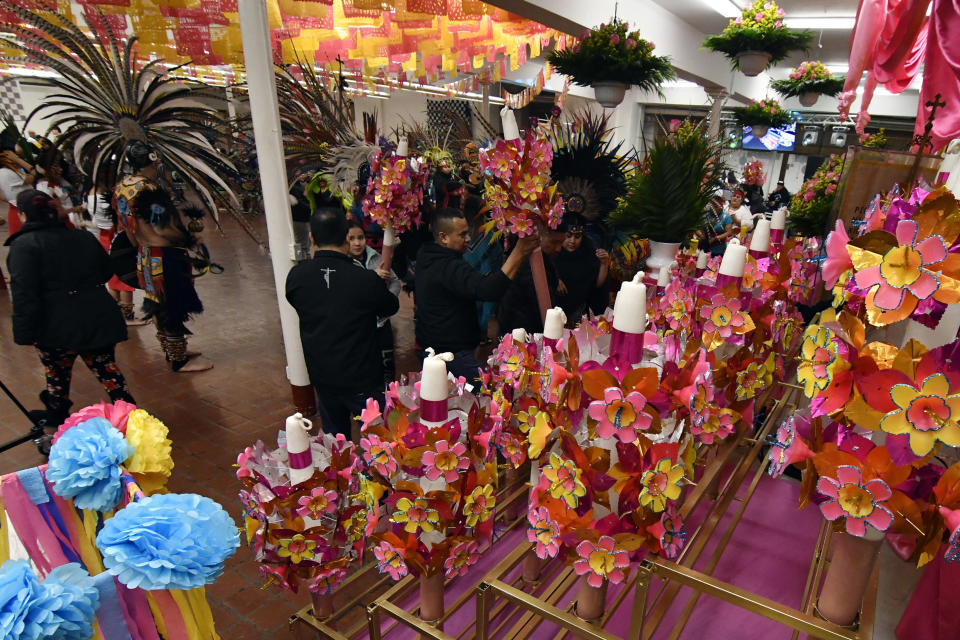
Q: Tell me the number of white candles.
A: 13